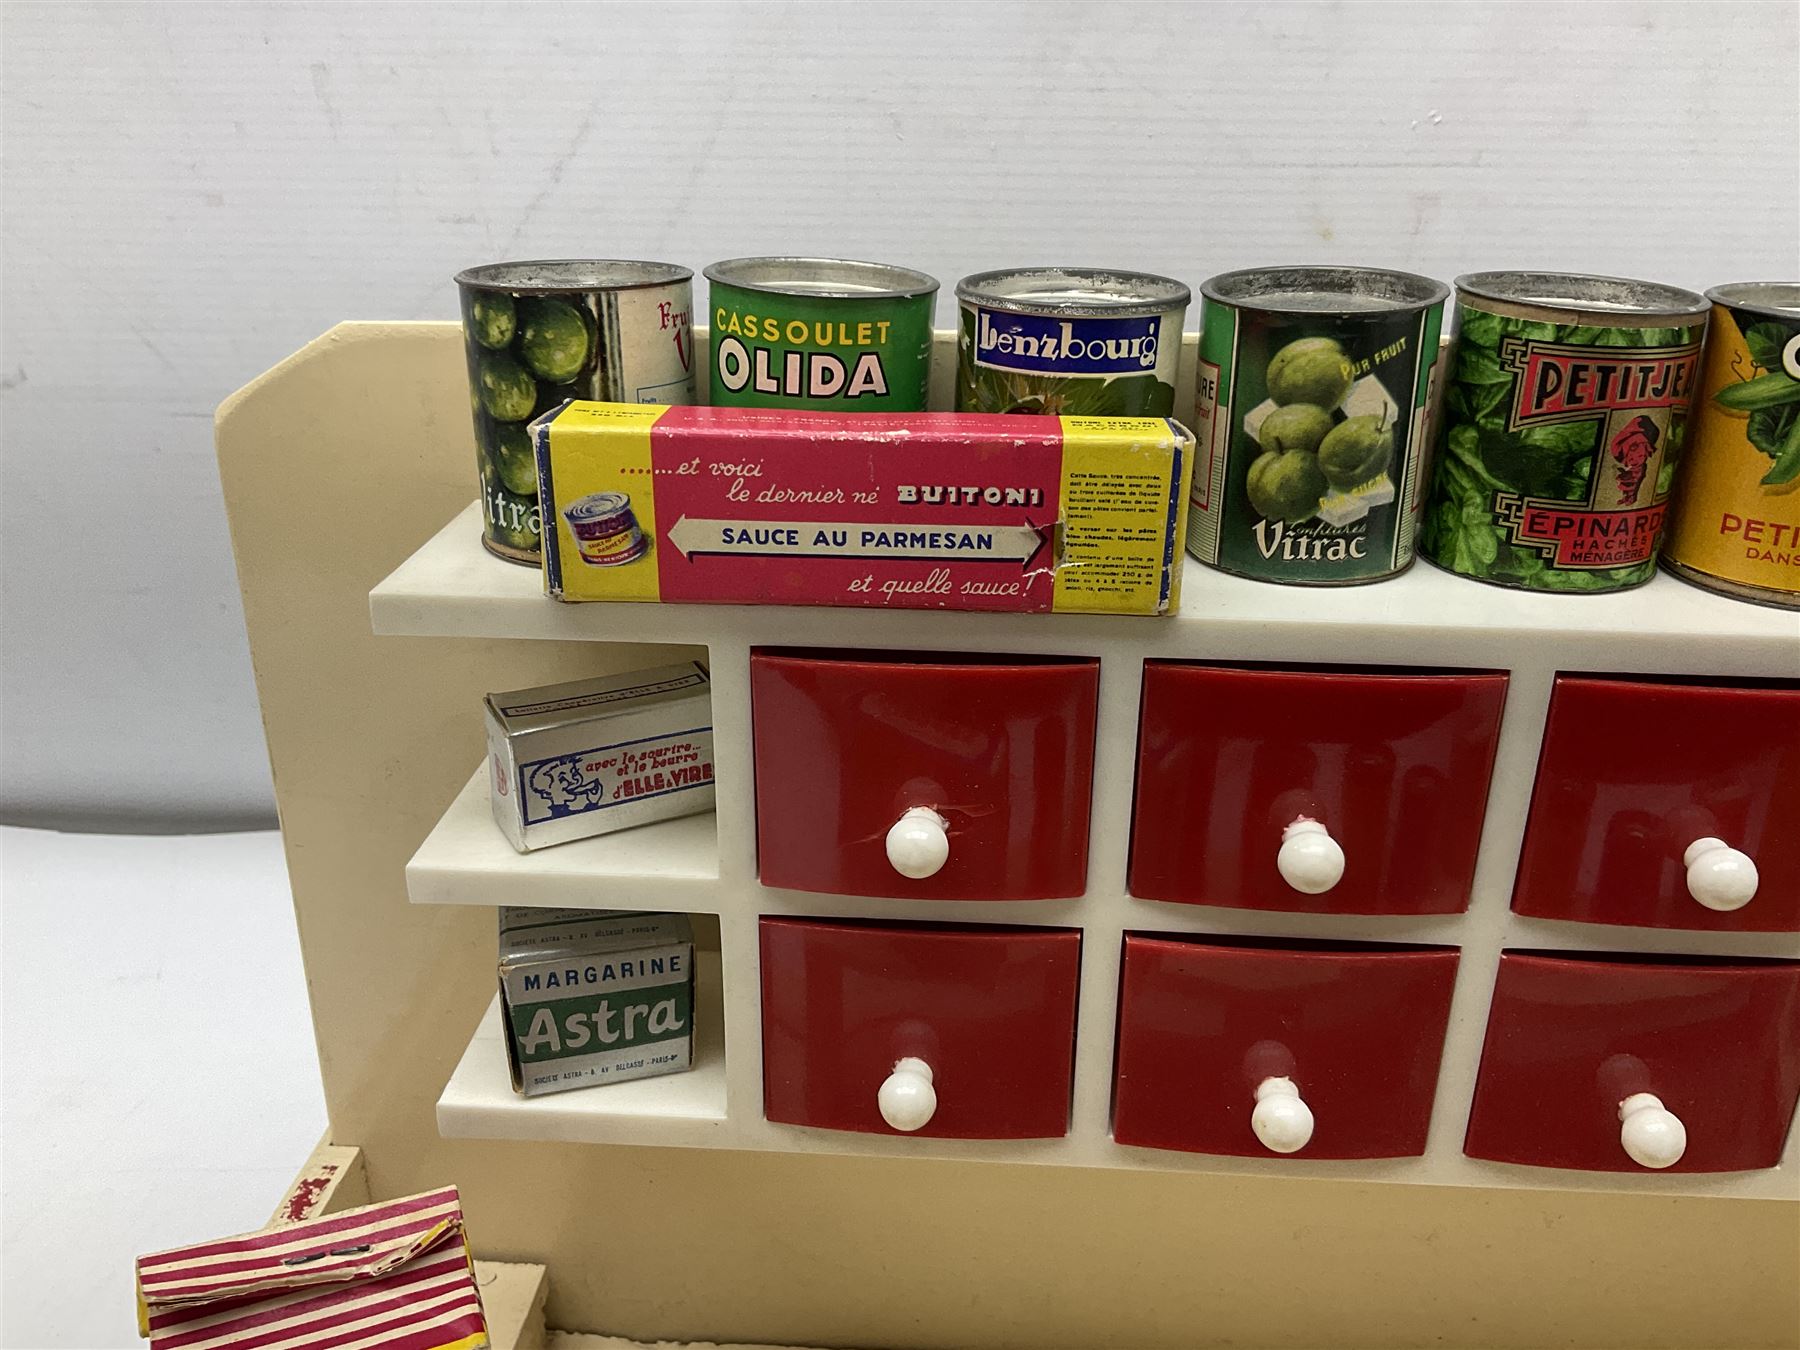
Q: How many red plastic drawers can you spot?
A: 6